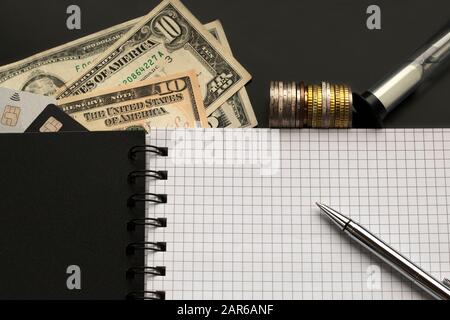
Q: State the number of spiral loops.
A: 7